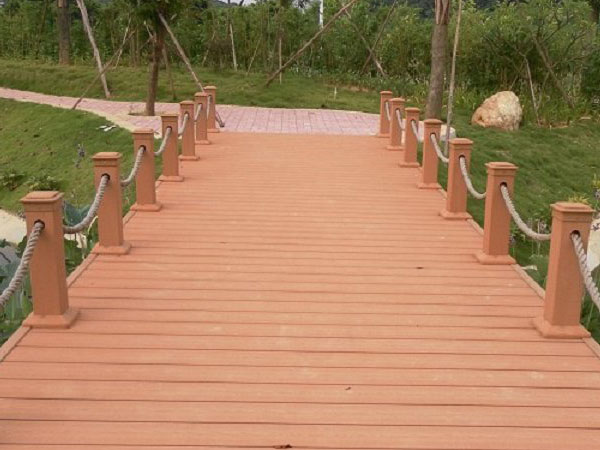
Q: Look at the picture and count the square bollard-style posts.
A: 14